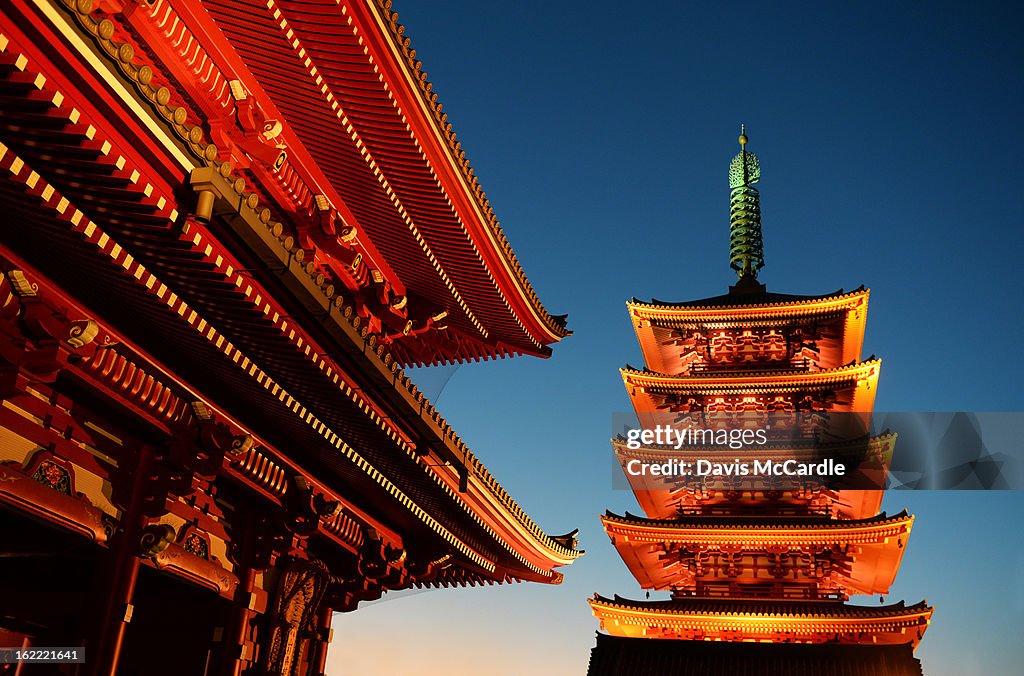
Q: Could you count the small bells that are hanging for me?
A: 12